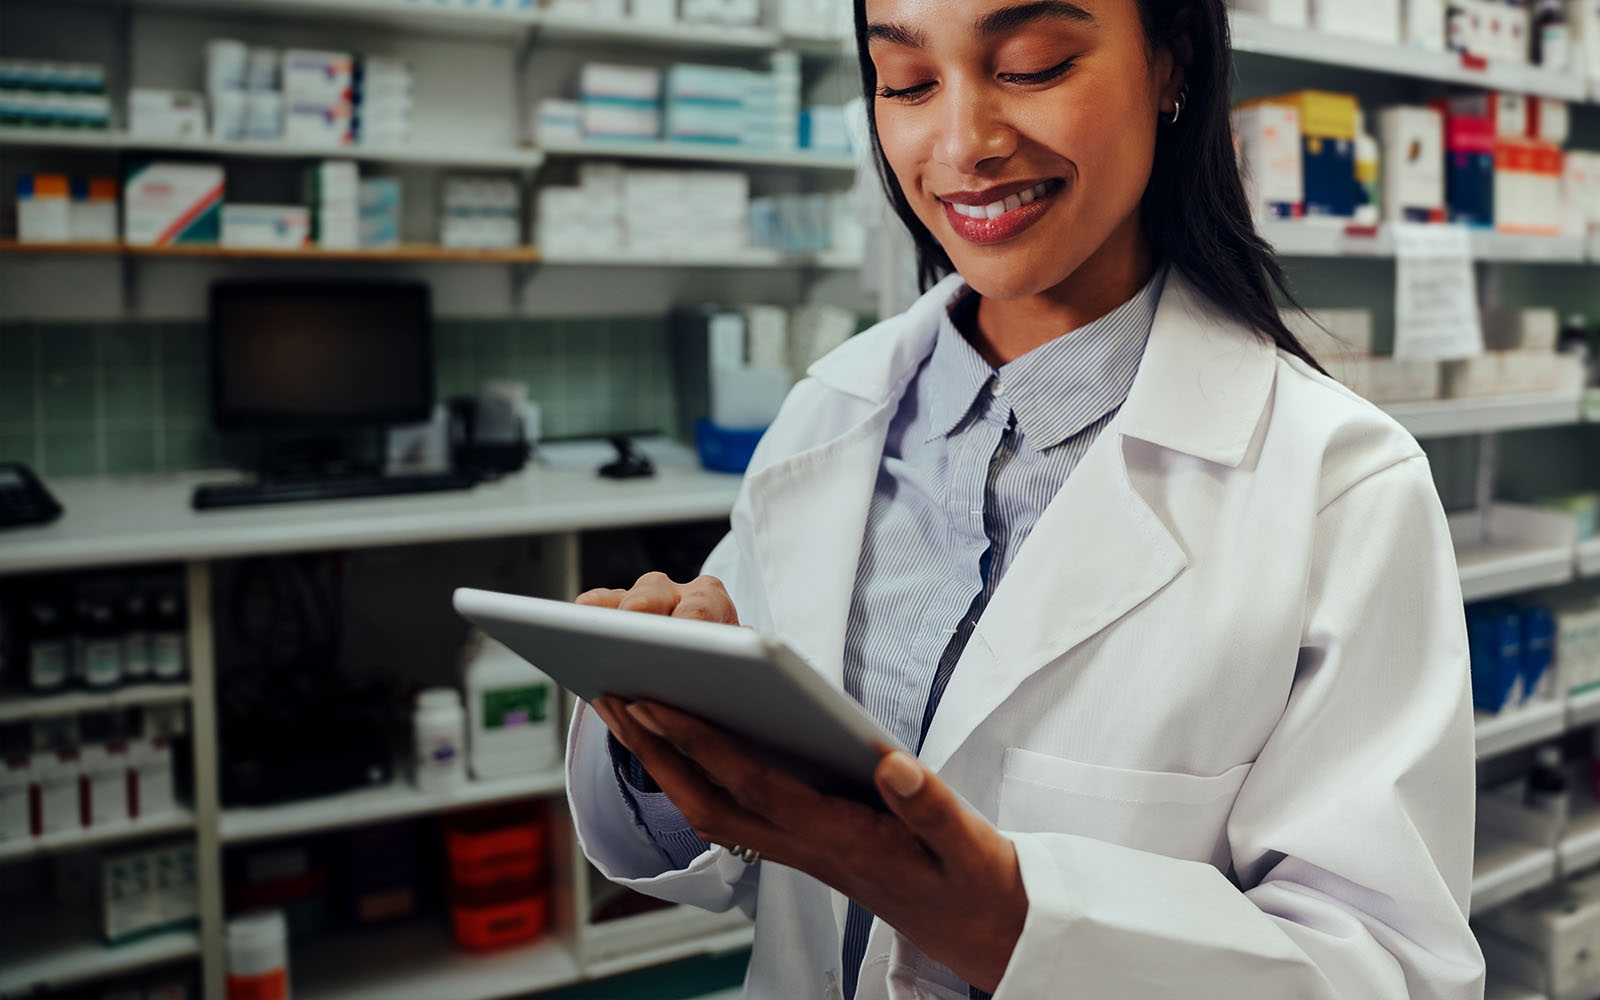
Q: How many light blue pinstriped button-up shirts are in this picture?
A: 1